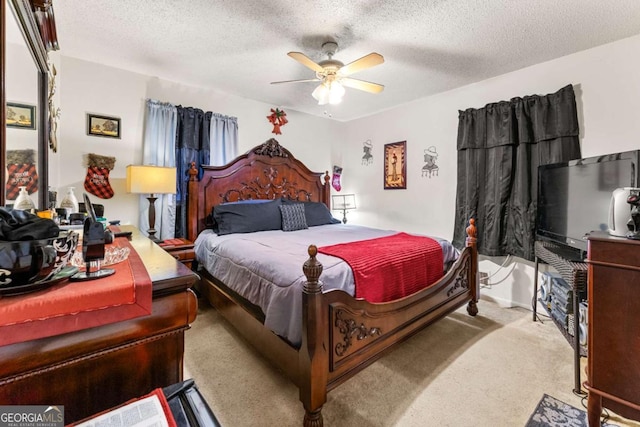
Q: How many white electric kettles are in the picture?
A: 1